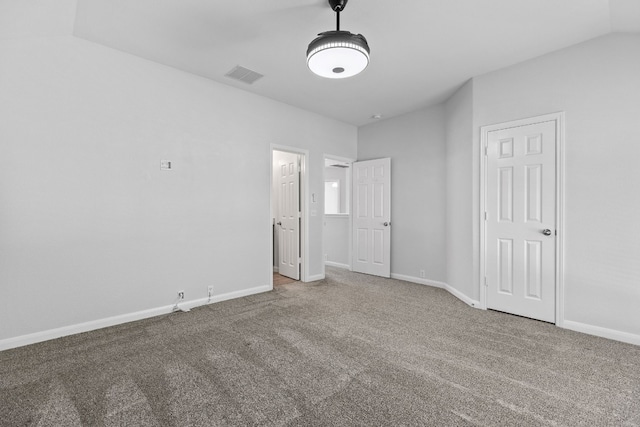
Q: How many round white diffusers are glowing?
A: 1